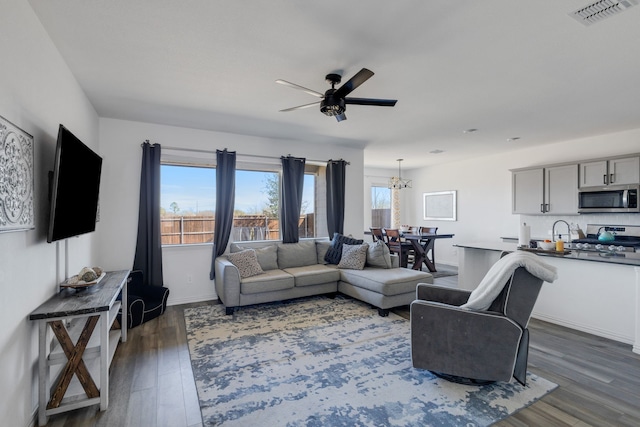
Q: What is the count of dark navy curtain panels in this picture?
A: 4